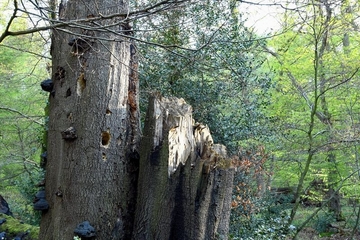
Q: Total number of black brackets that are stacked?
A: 2